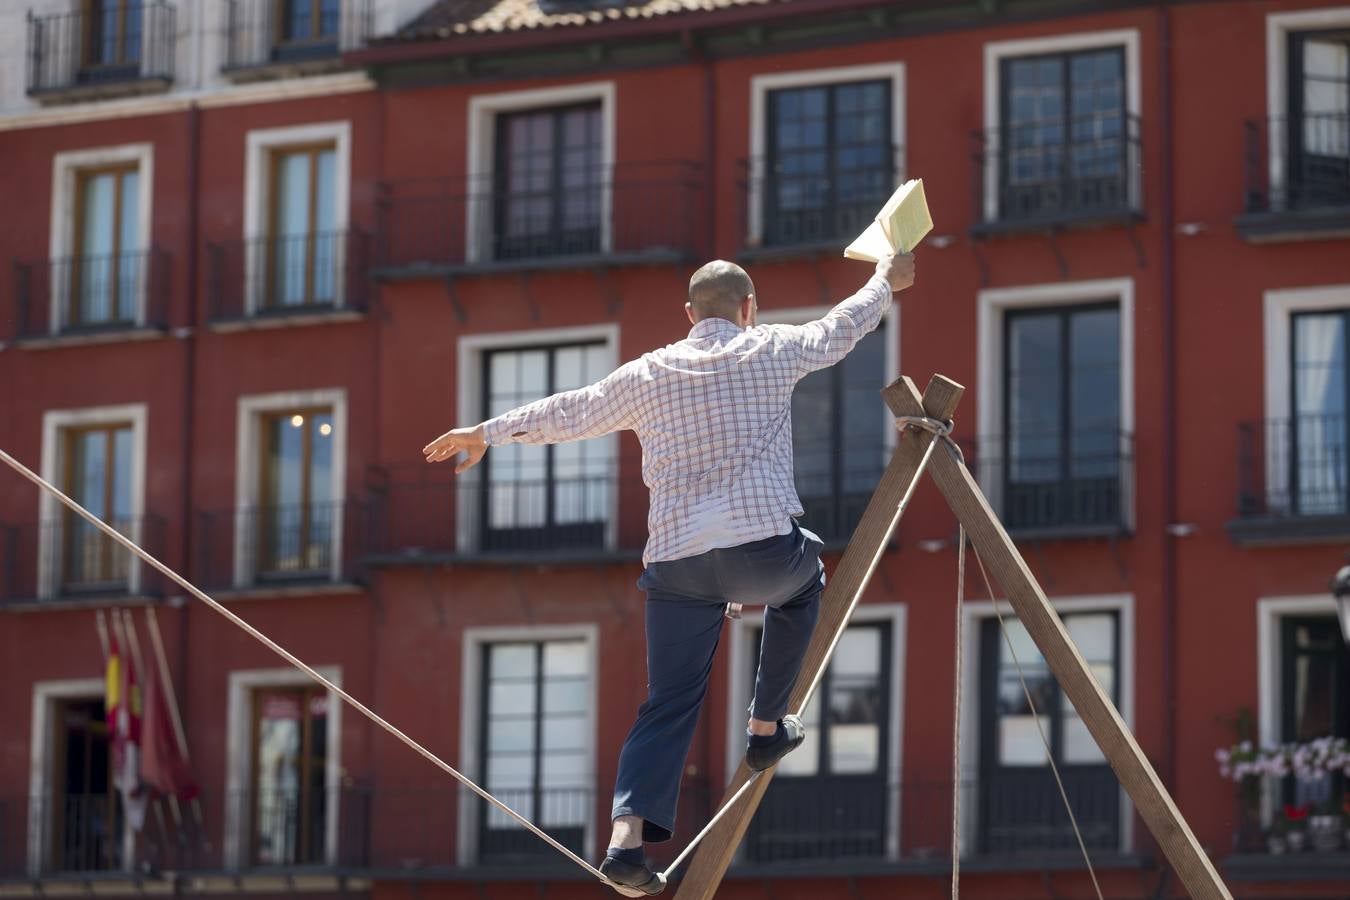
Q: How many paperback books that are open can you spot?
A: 1